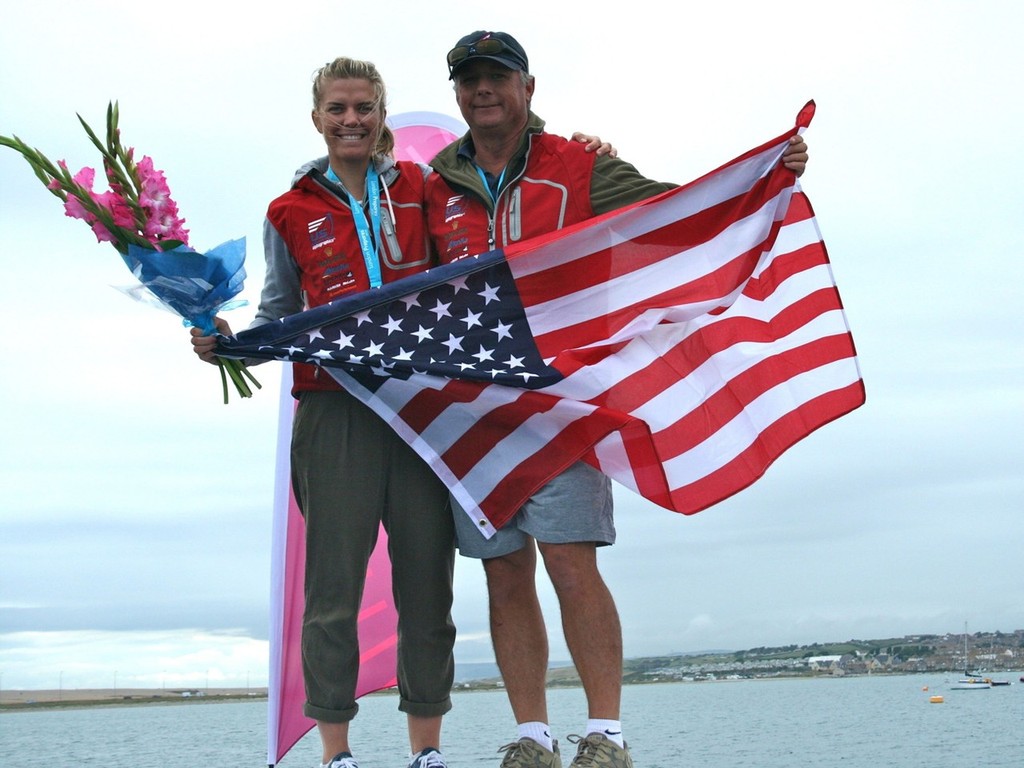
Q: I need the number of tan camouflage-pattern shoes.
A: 2